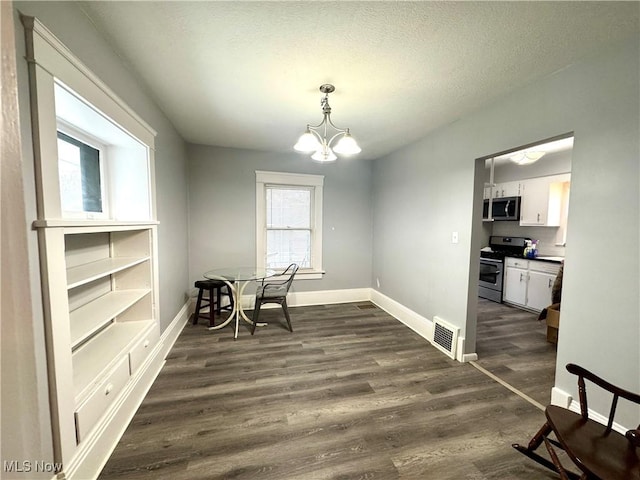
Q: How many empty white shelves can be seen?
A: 3